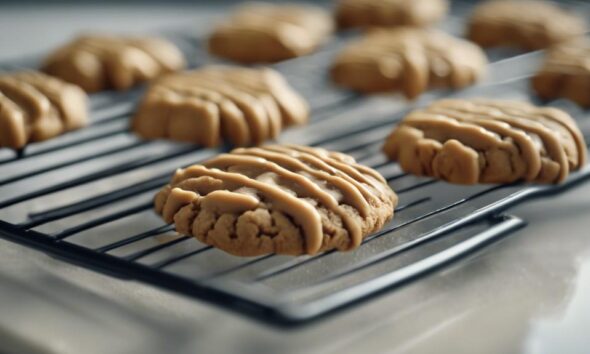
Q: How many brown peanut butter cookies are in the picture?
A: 10